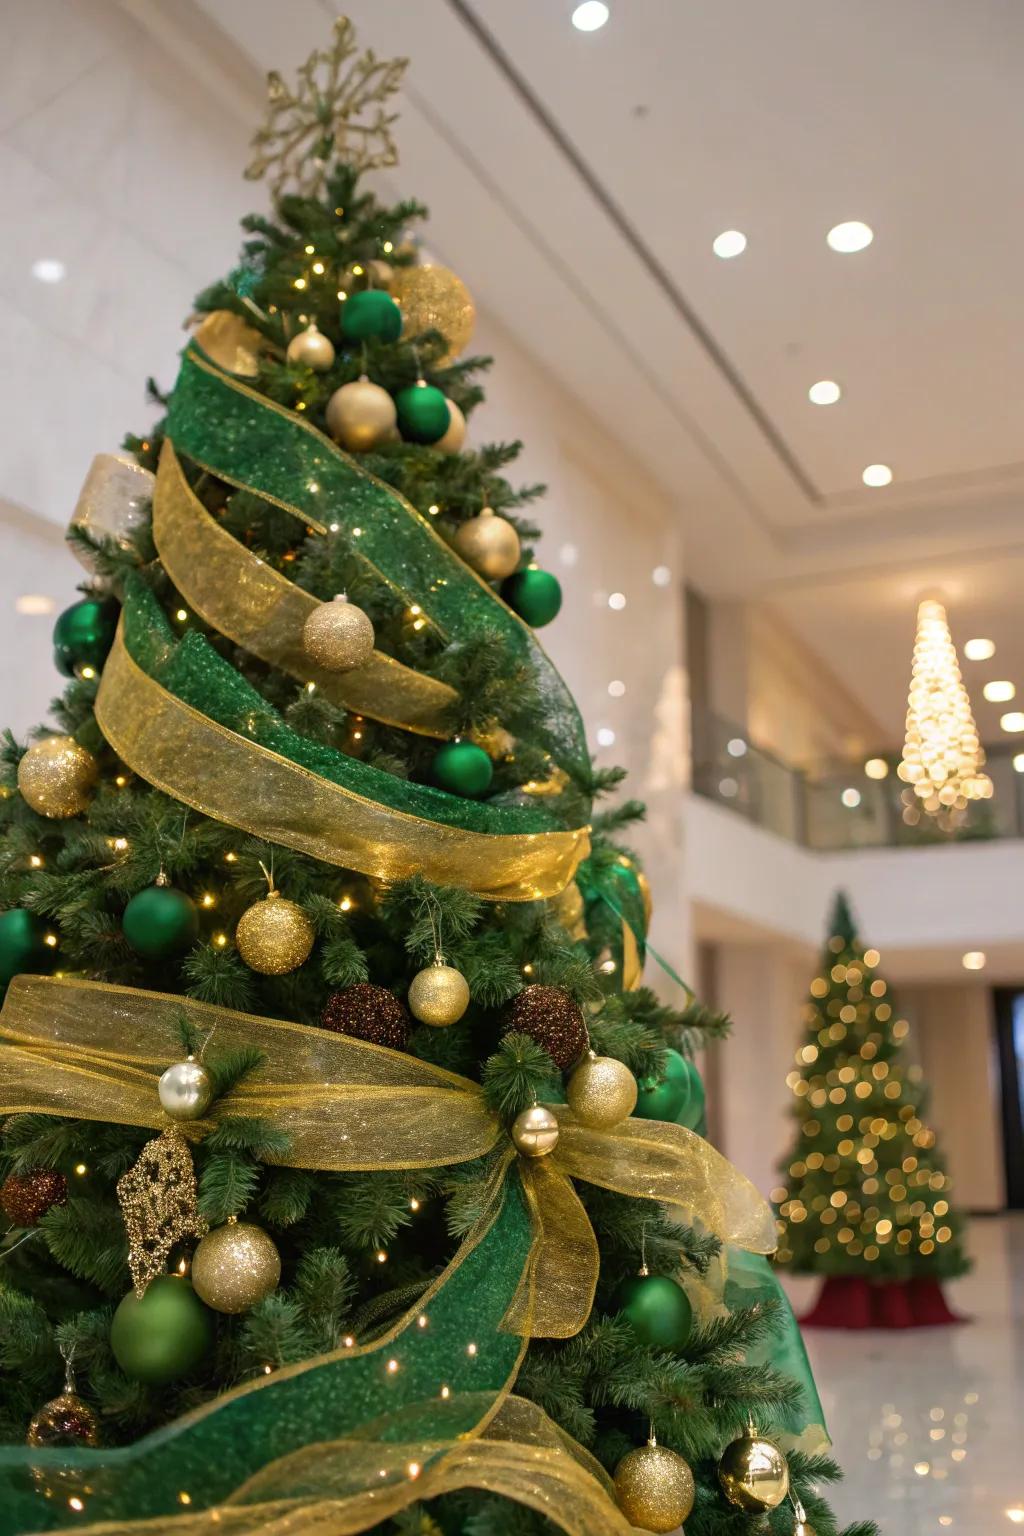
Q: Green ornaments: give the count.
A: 10